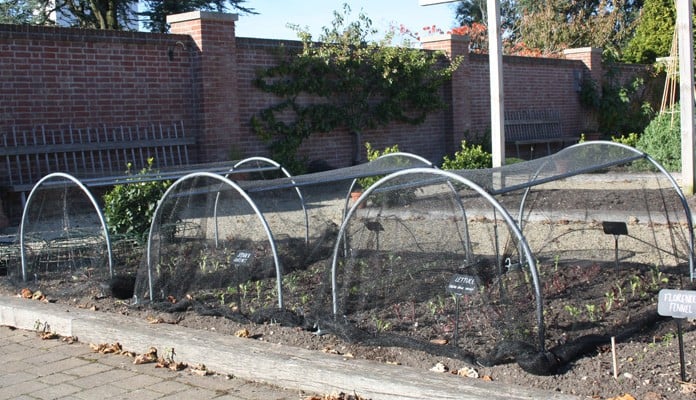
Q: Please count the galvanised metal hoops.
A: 6